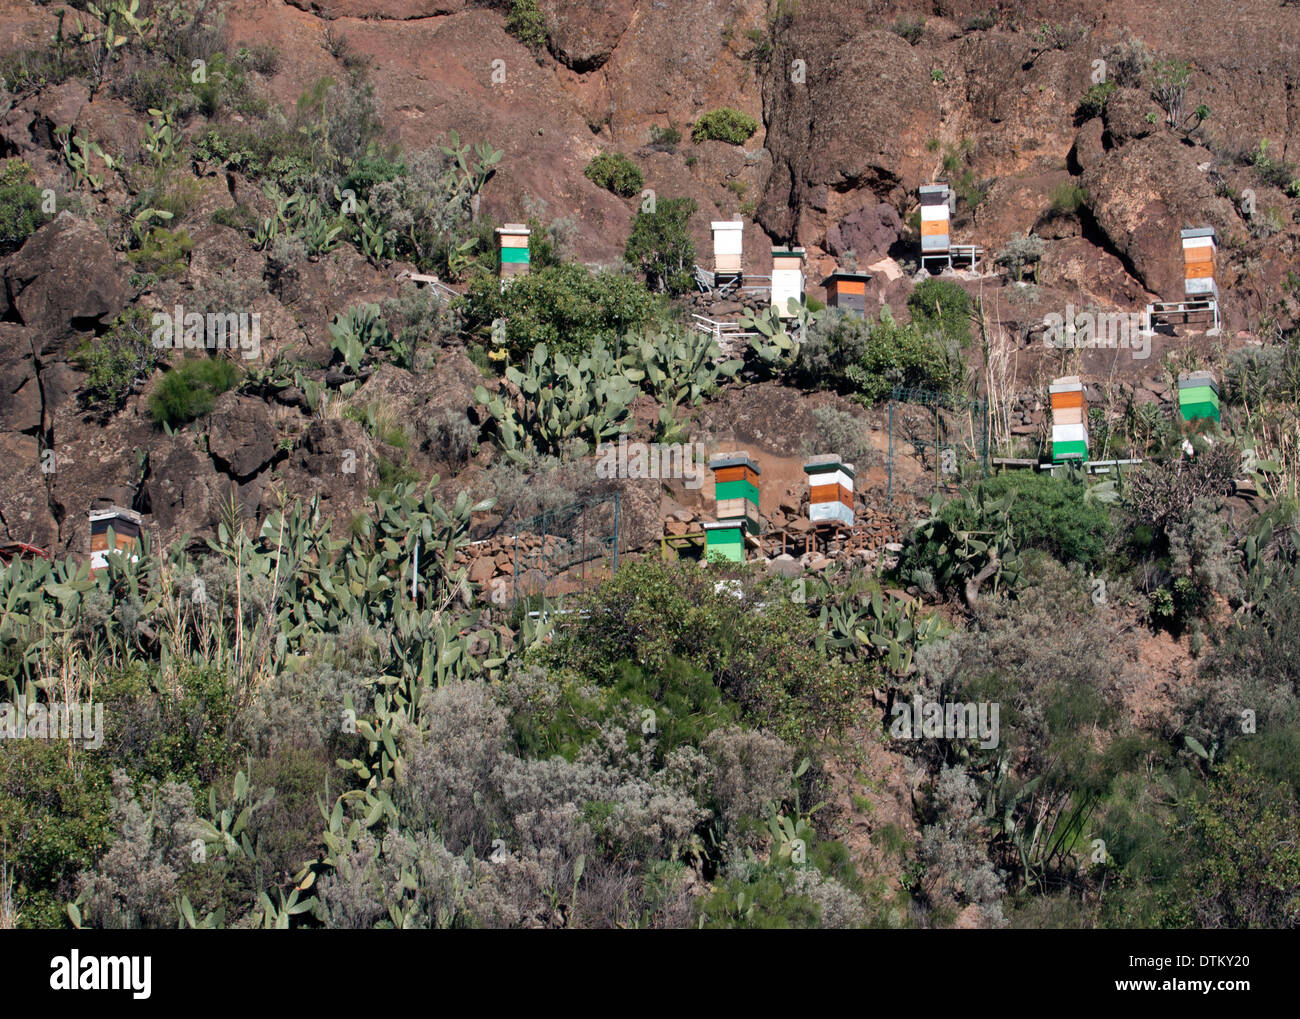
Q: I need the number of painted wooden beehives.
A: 12